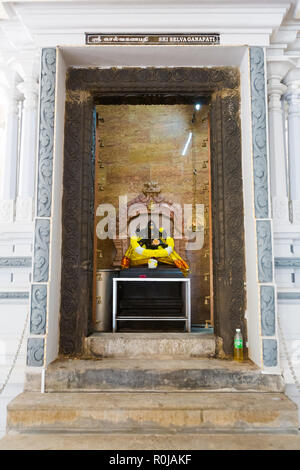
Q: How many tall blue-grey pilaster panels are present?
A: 2